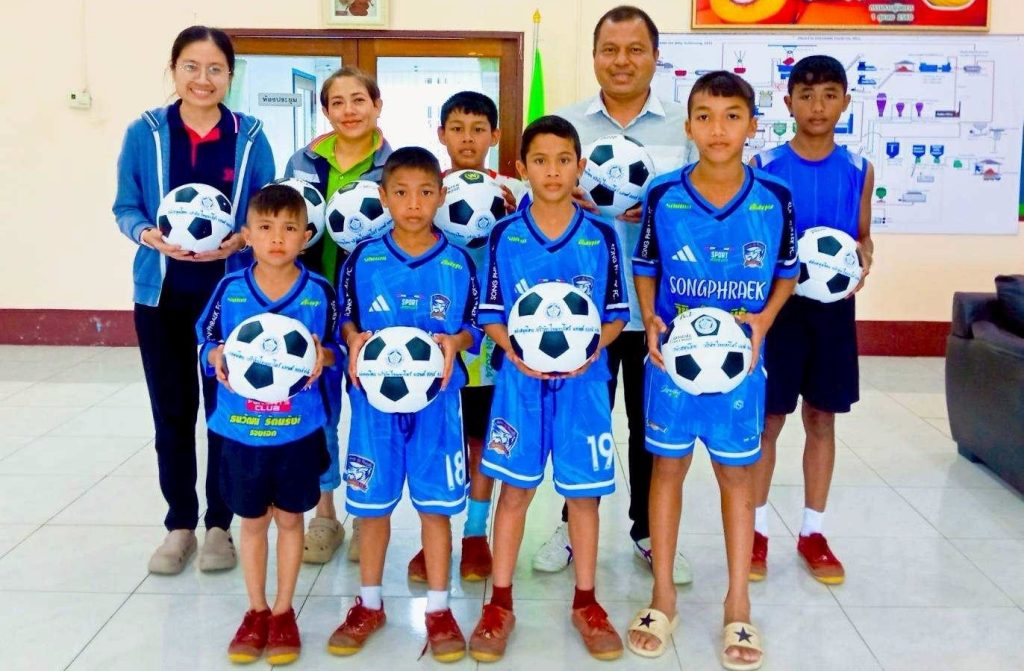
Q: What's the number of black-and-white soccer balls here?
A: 10